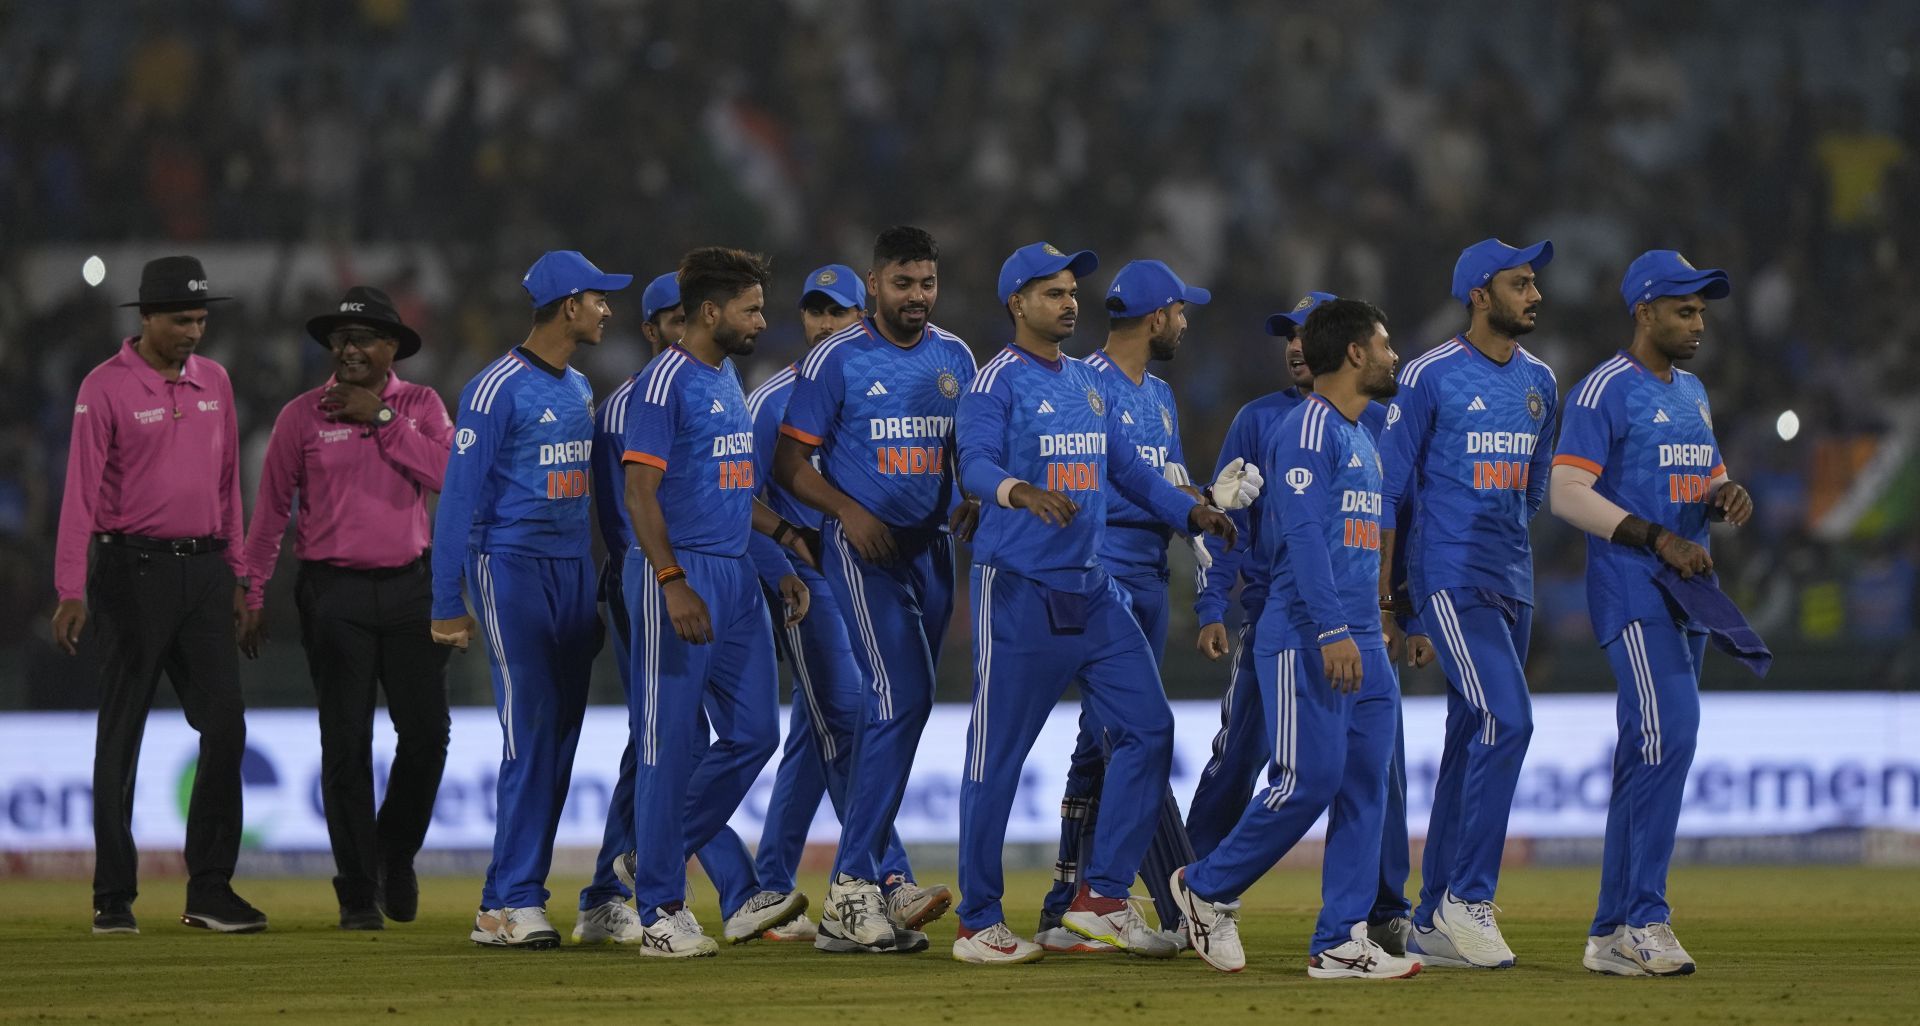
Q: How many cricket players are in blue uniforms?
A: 11